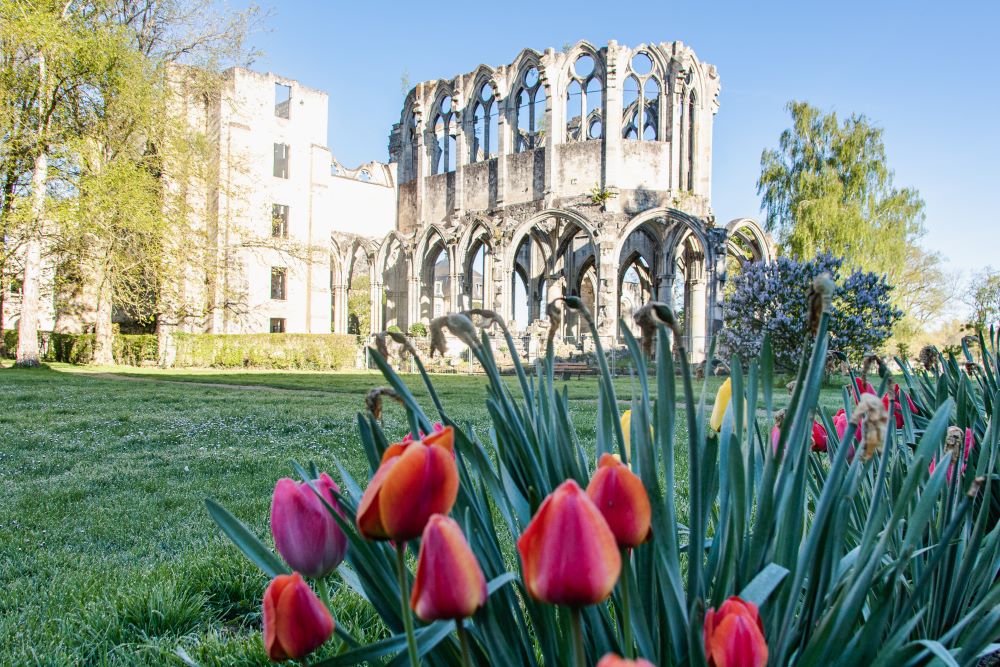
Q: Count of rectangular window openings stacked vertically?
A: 5